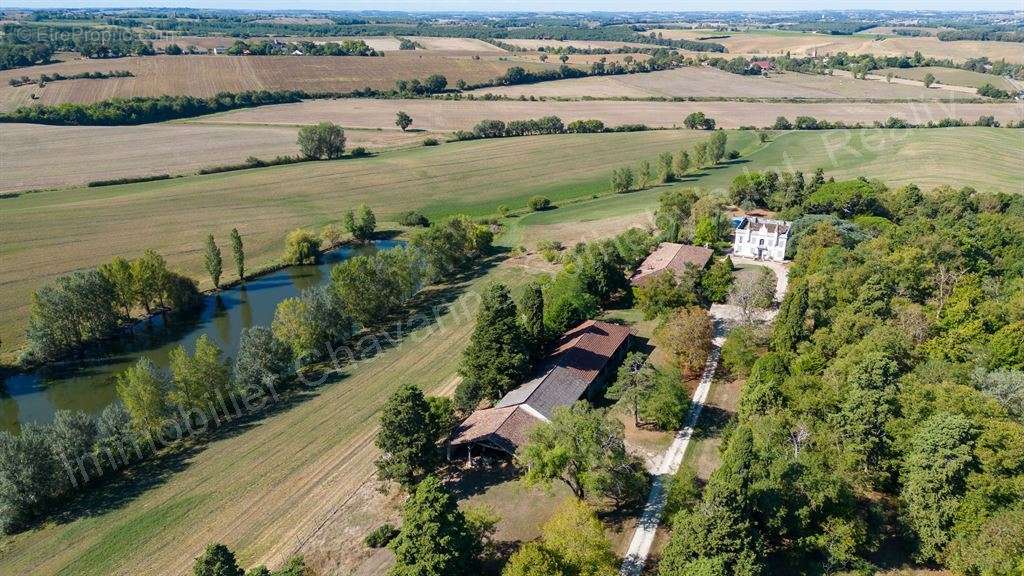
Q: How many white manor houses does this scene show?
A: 1